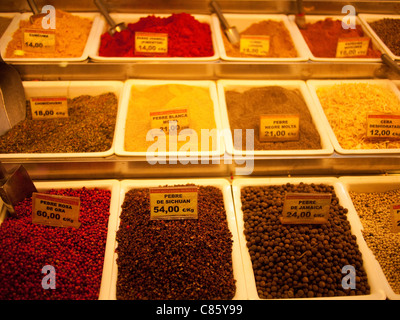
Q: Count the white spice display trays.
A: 13